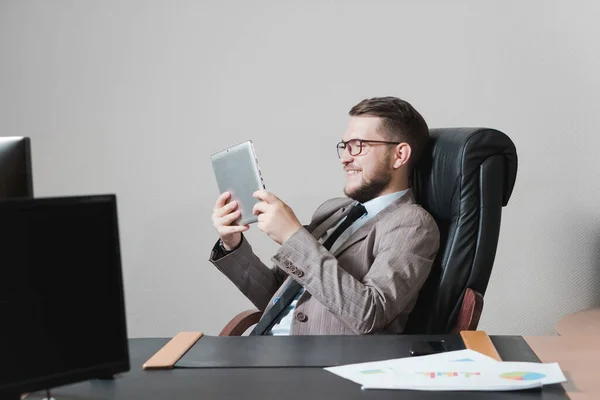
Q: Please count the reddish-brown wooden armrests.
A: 2